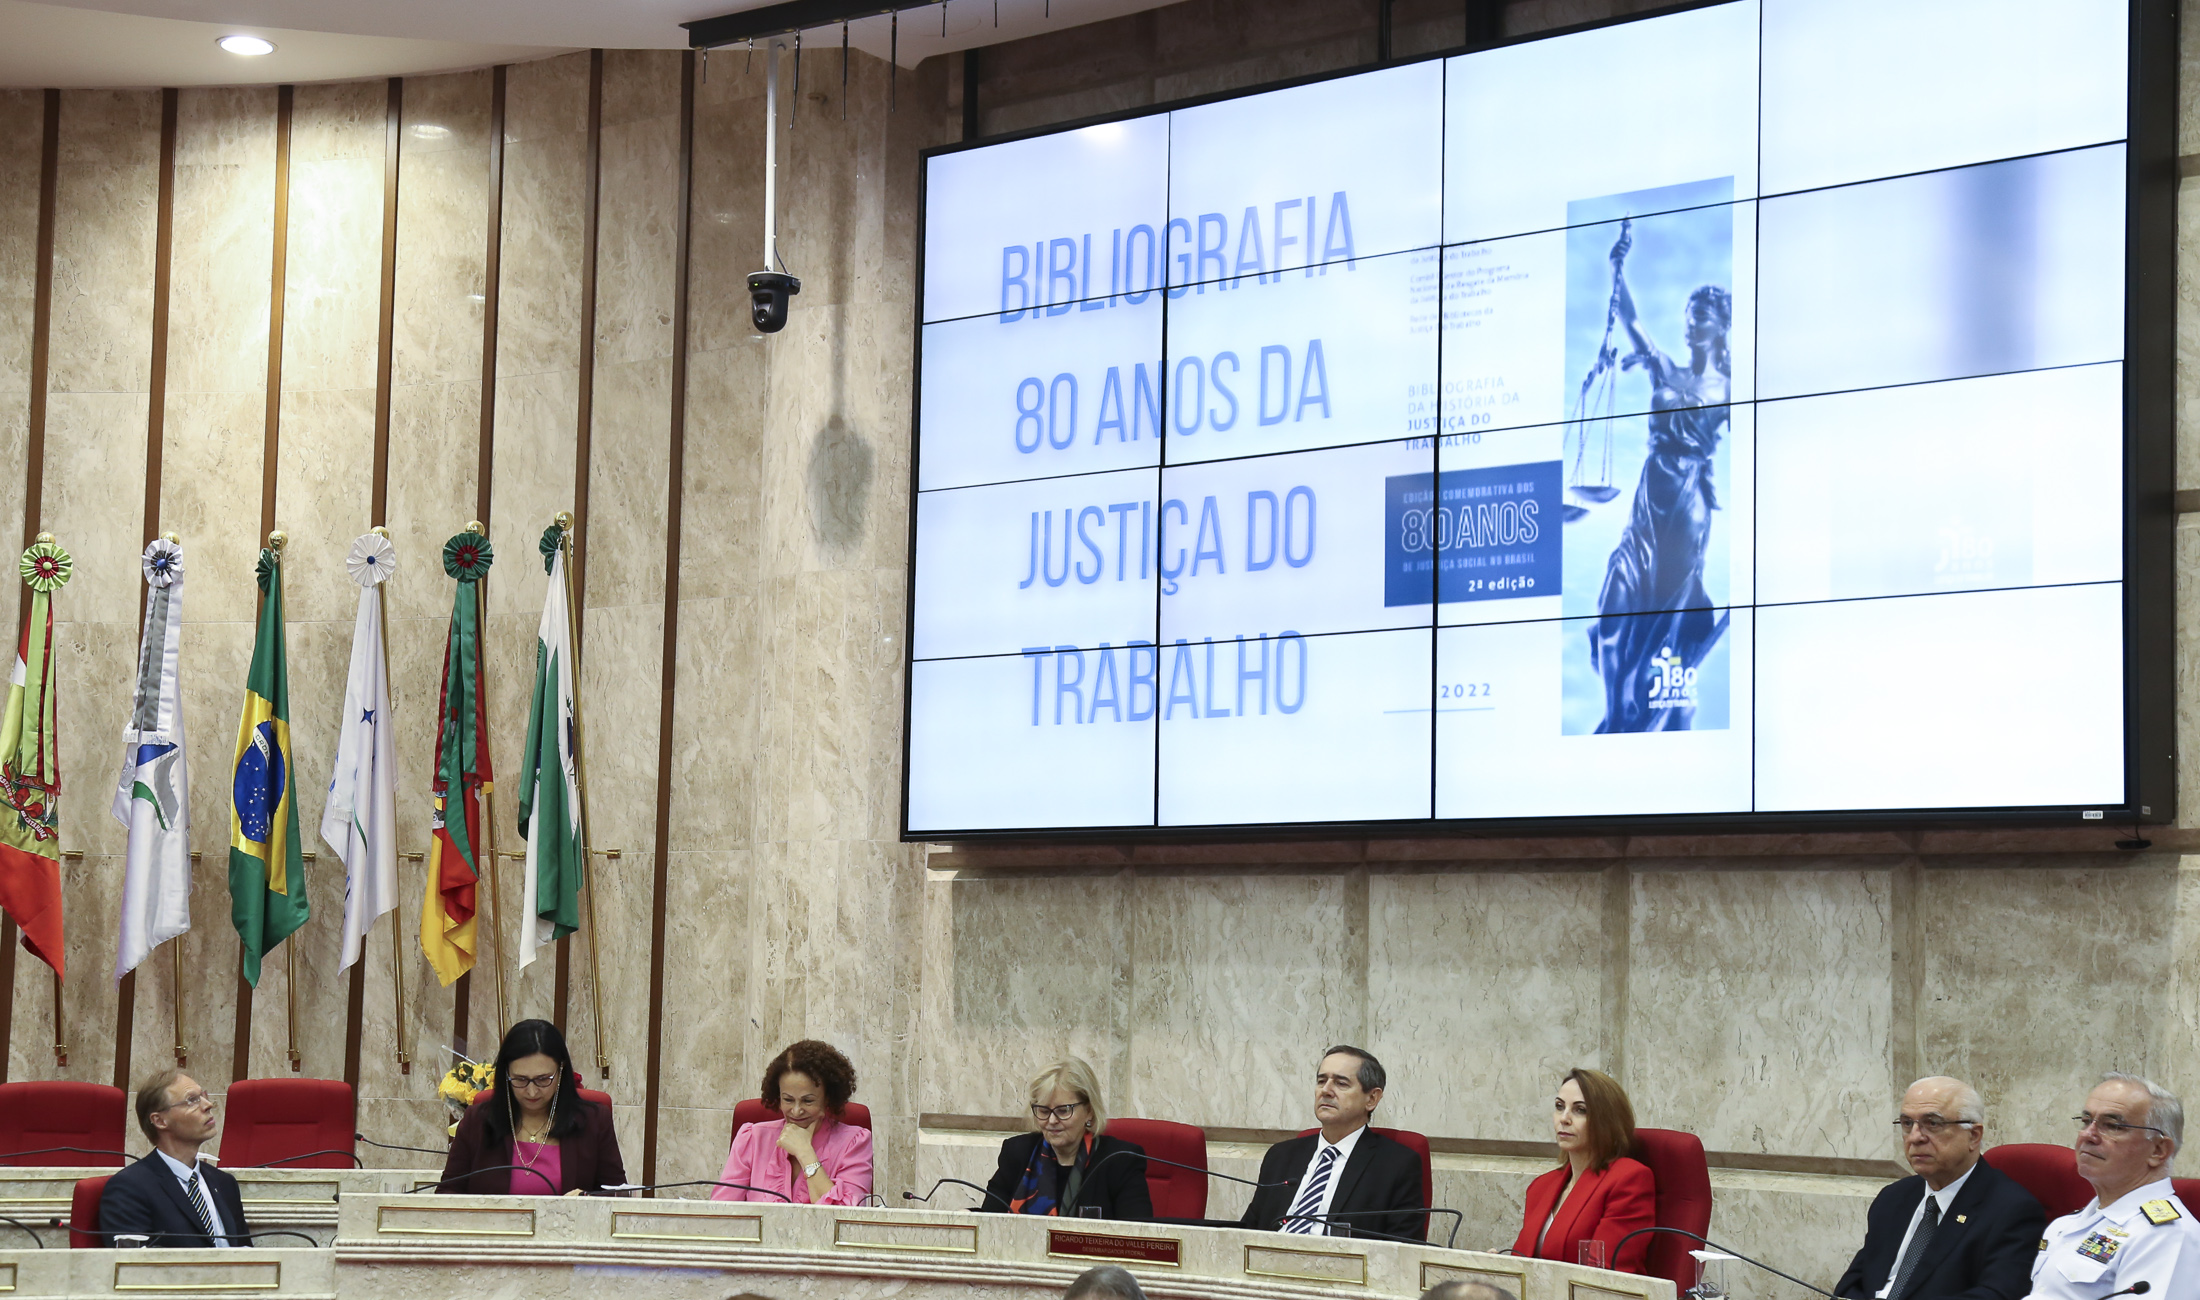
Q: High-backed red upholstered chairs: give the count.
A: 10